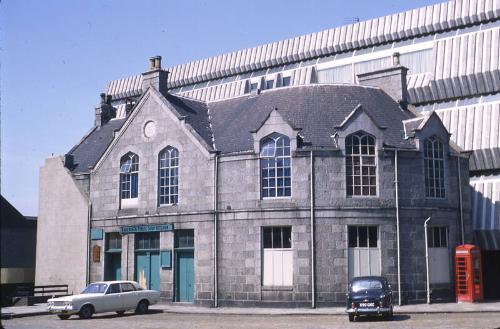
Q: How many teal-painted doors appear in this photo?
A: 3